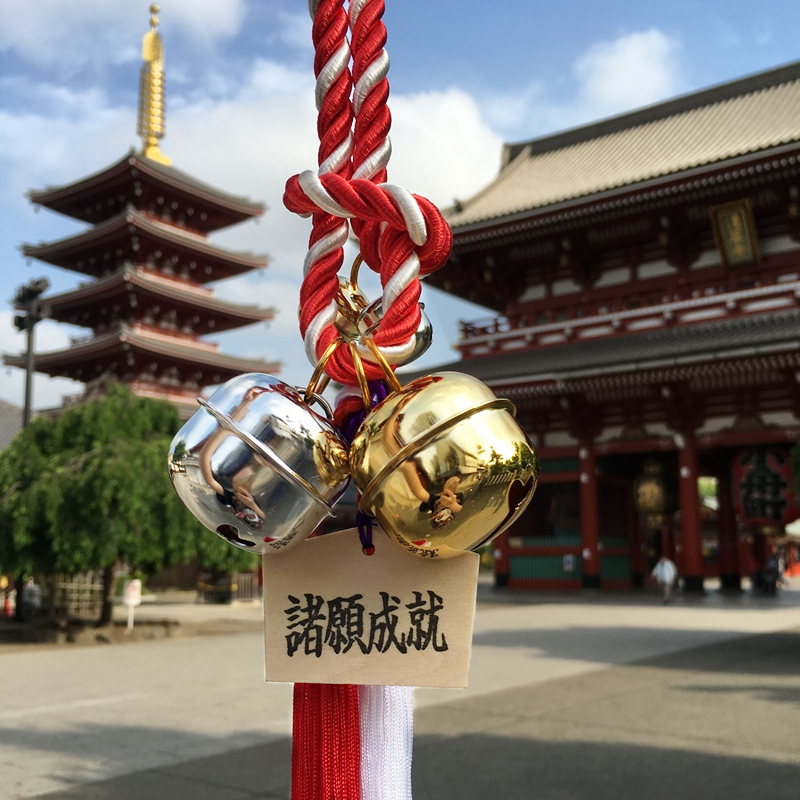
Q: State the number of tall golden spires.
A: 1